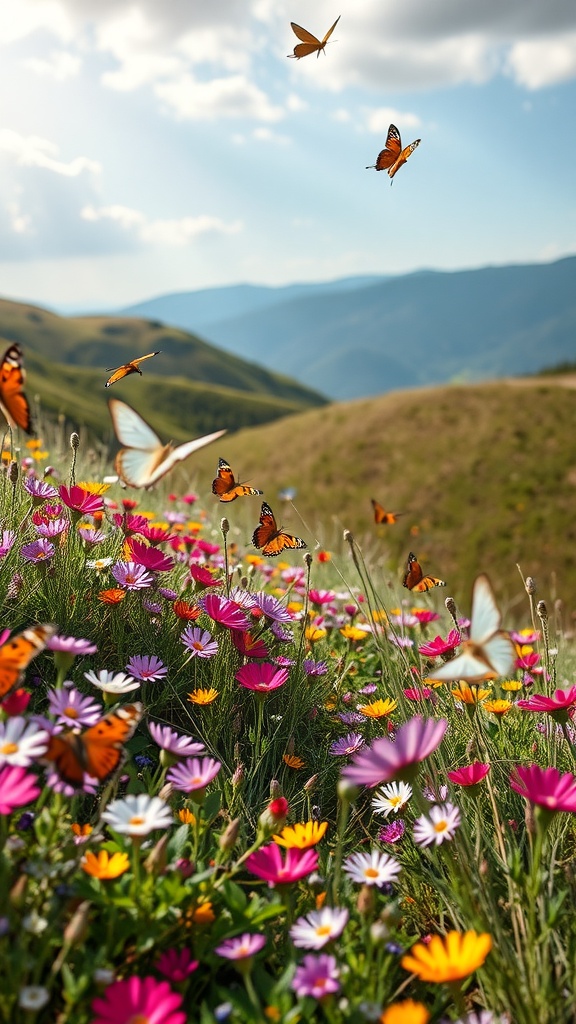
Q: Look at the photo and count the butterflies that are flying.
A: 12